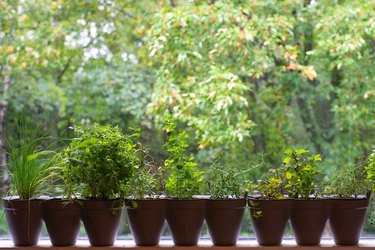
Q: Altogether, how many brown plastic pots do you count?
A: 9